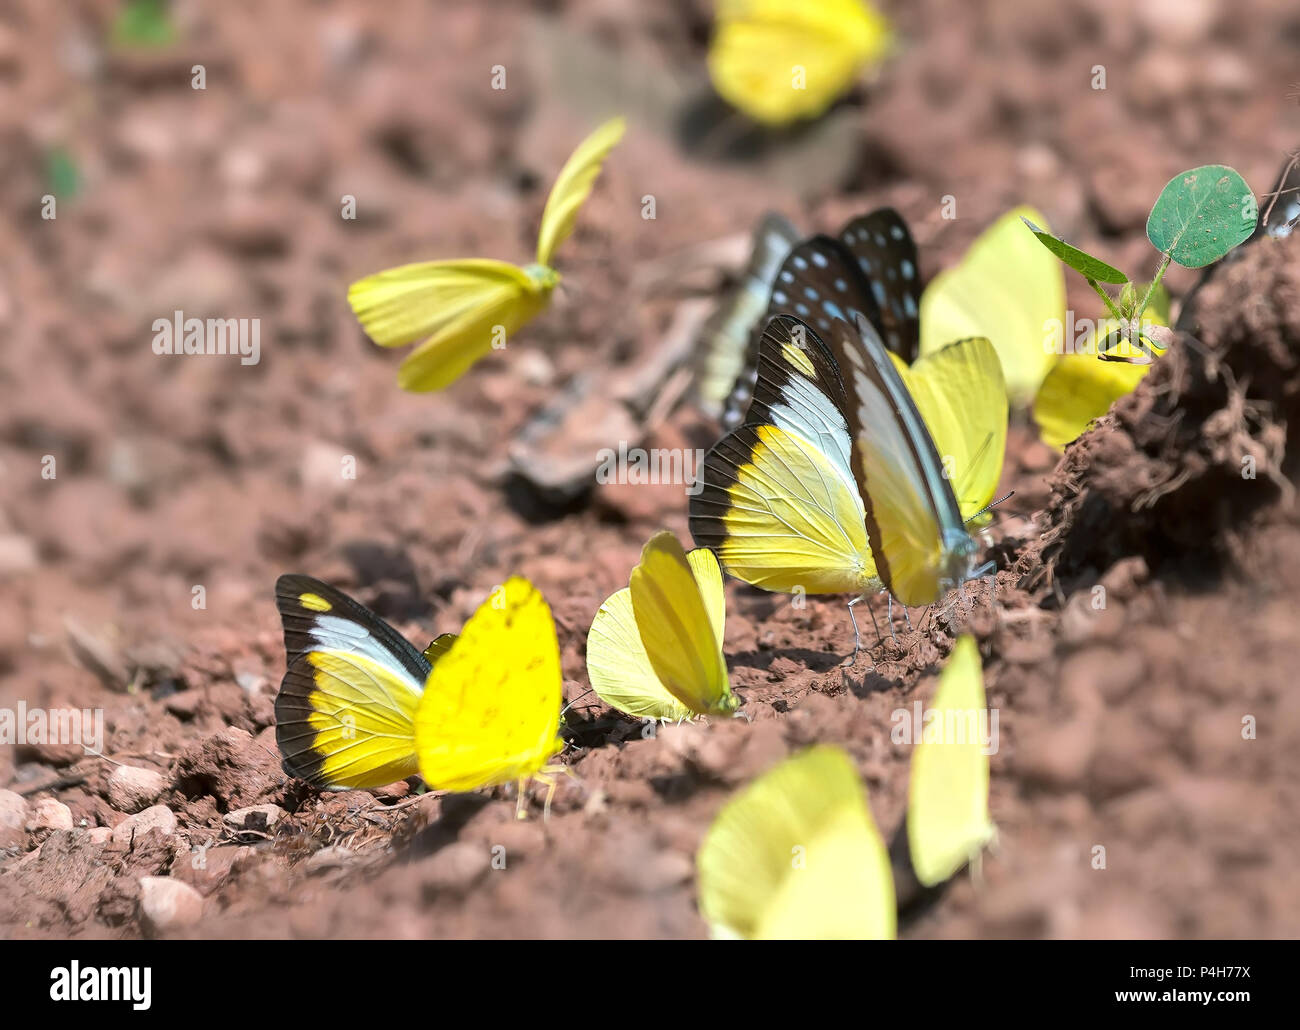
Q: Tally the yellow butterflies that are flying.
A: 1